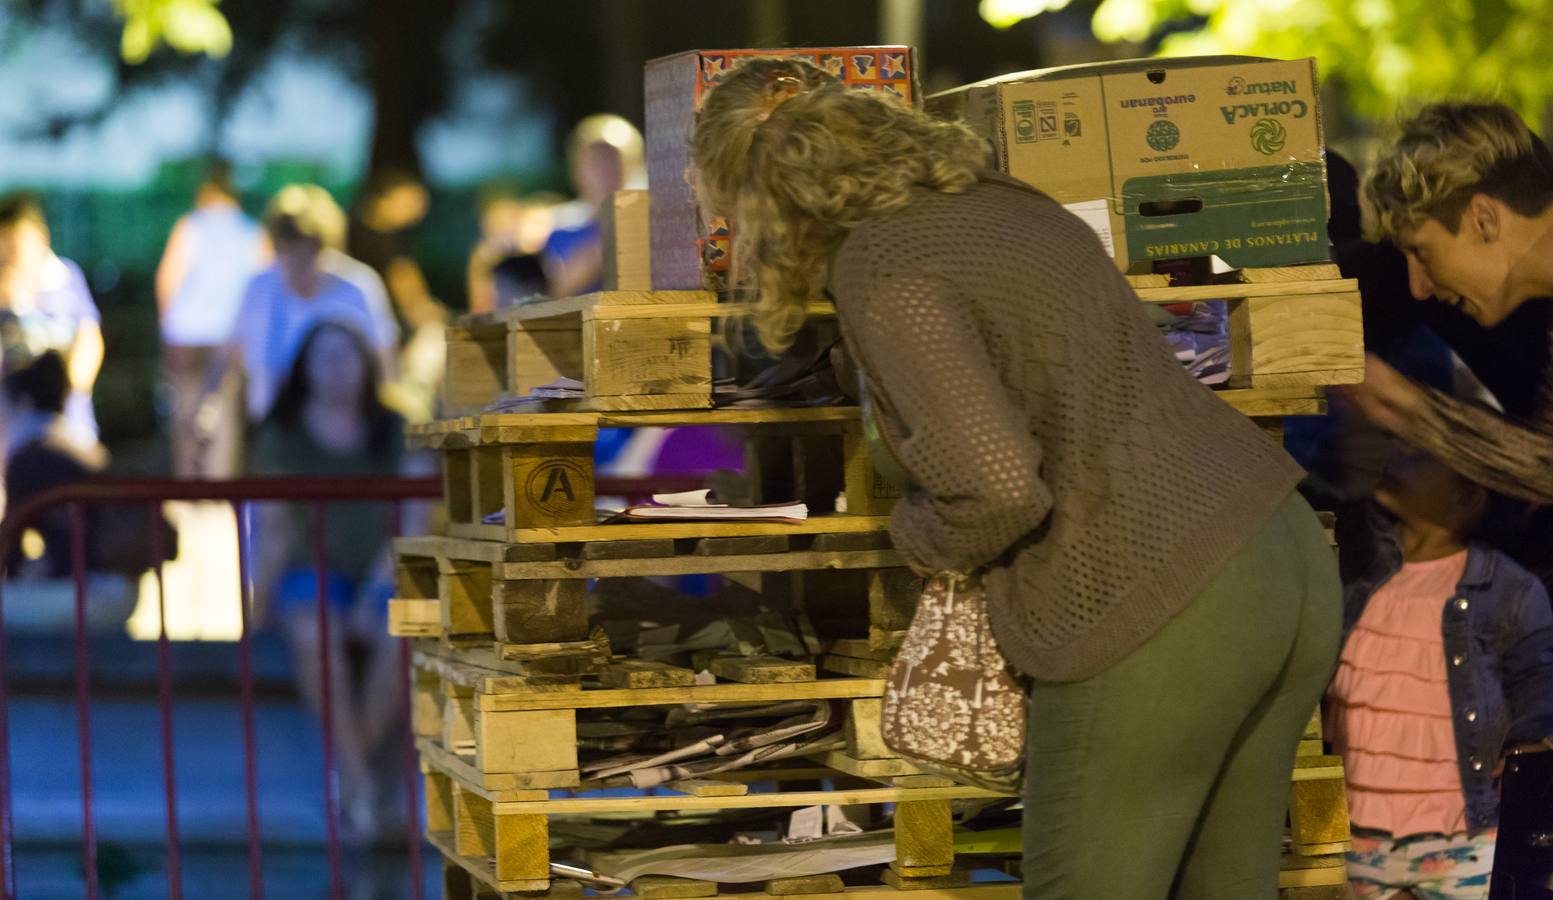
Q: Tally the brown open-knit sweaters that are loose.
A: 1